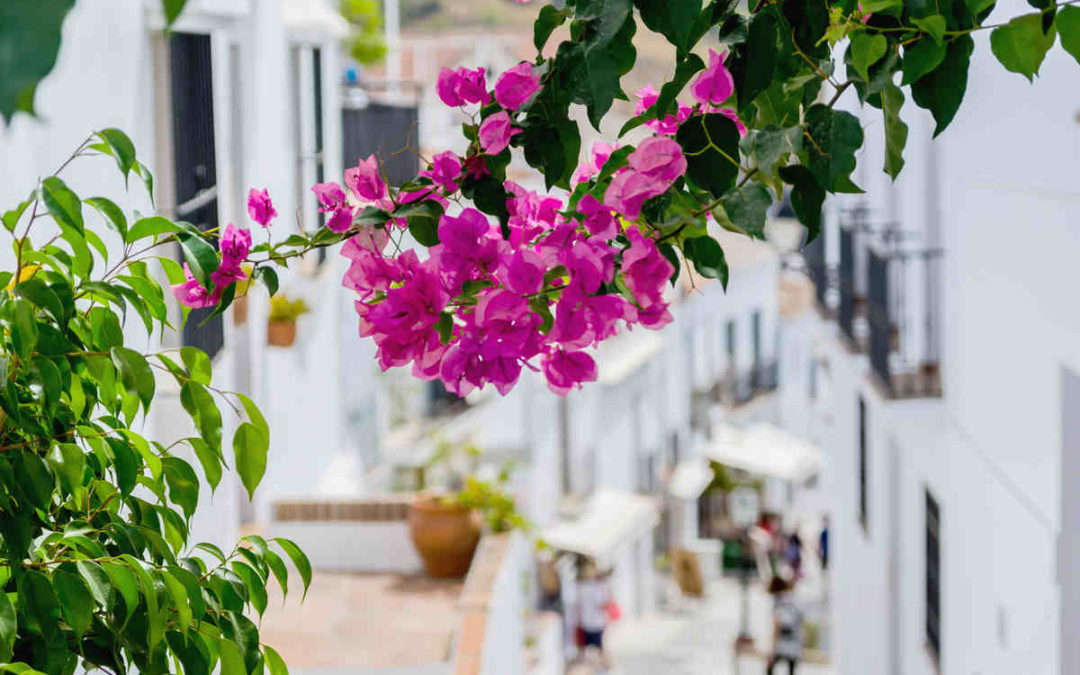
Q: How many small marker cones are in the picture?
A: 0